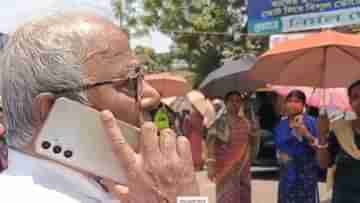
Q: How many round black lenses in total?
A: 3